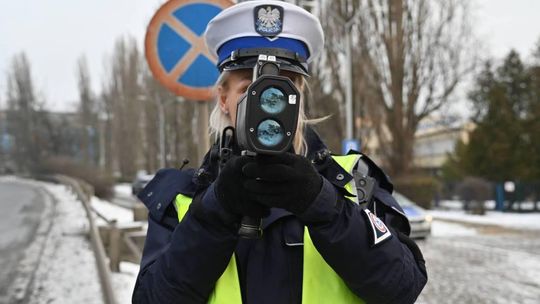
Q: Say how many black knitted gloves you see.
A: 2